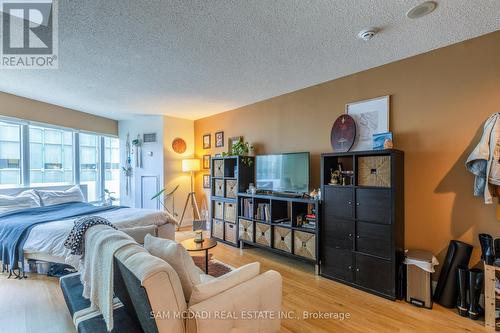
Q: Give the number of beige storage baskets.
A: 12